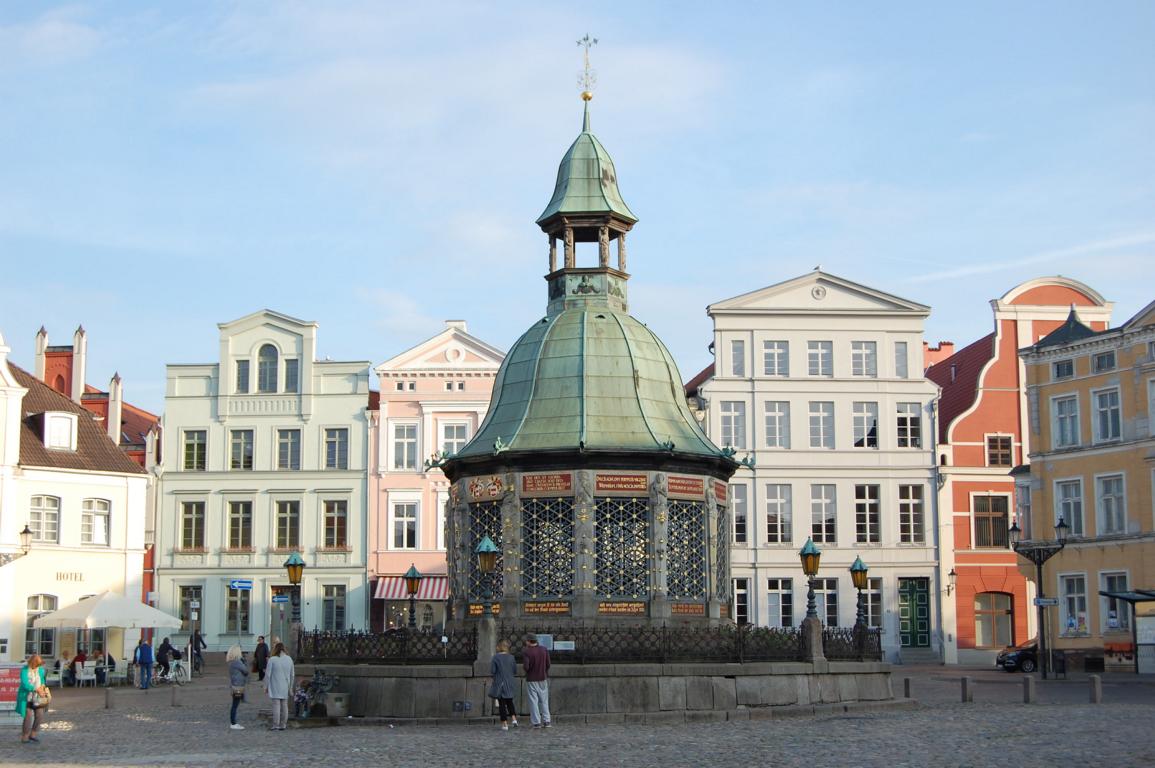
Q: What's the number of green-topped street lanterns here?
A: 5